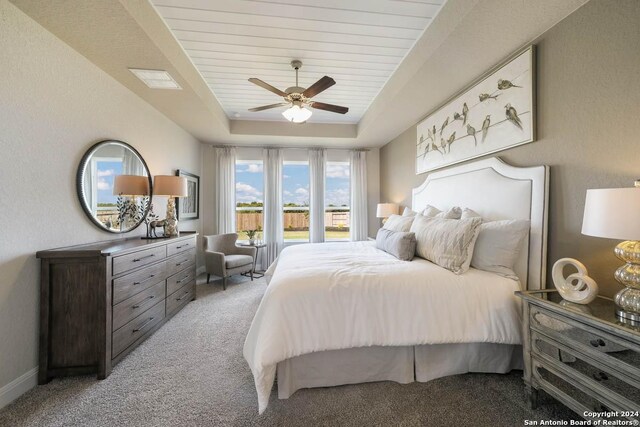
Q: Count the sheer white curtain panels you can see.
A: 4